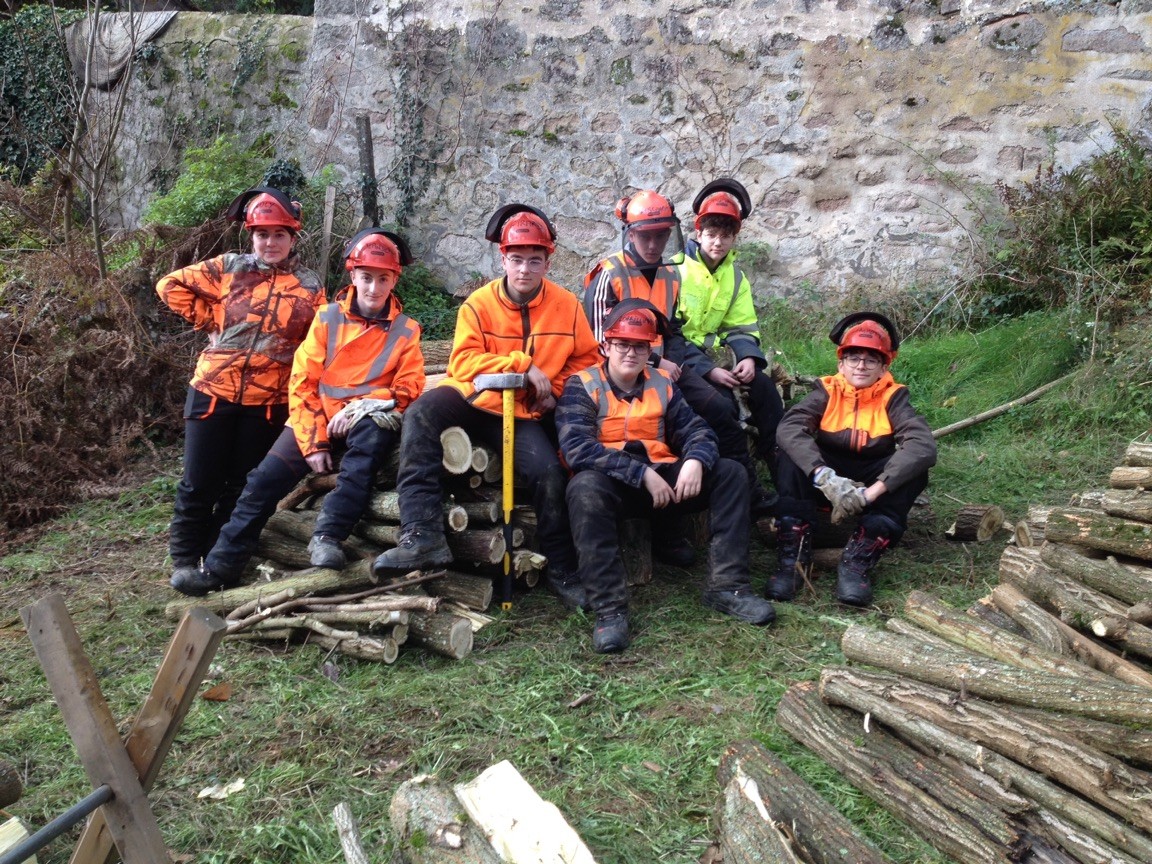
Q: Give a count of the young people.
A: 7